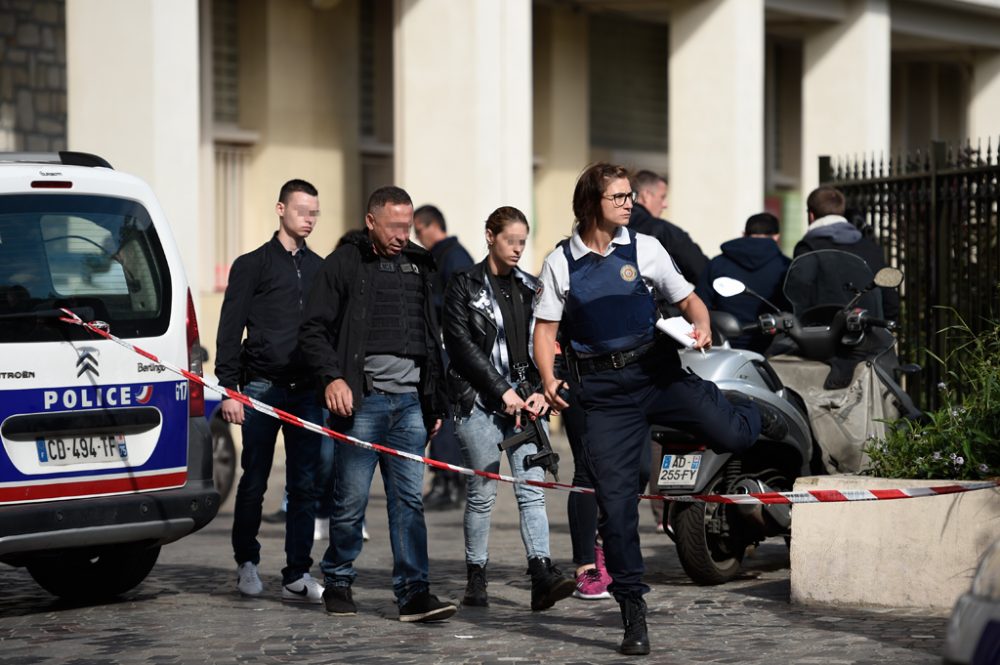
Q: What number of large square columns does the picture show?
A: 5